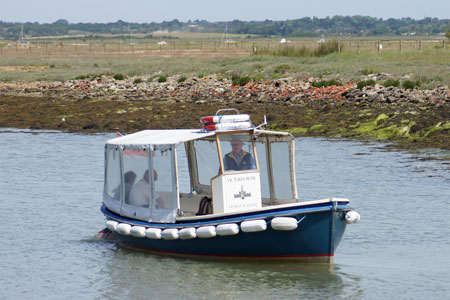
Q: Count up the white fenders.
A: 11